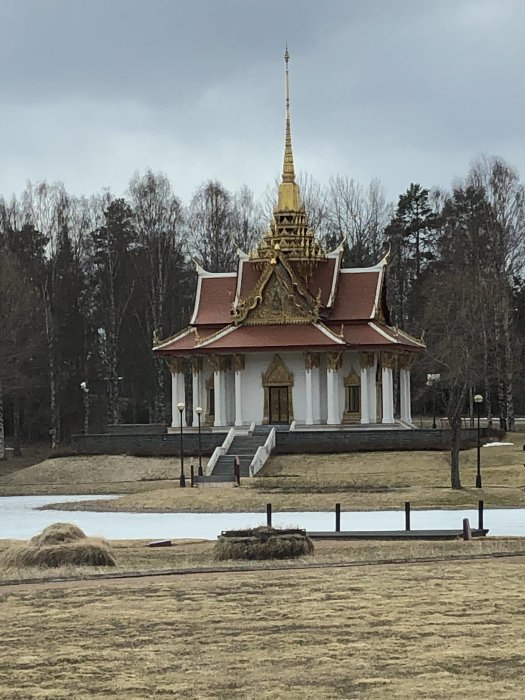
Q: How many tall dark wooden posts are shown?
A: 4